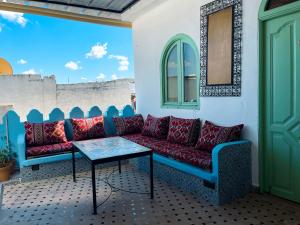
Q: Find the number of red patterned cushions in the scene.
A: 6